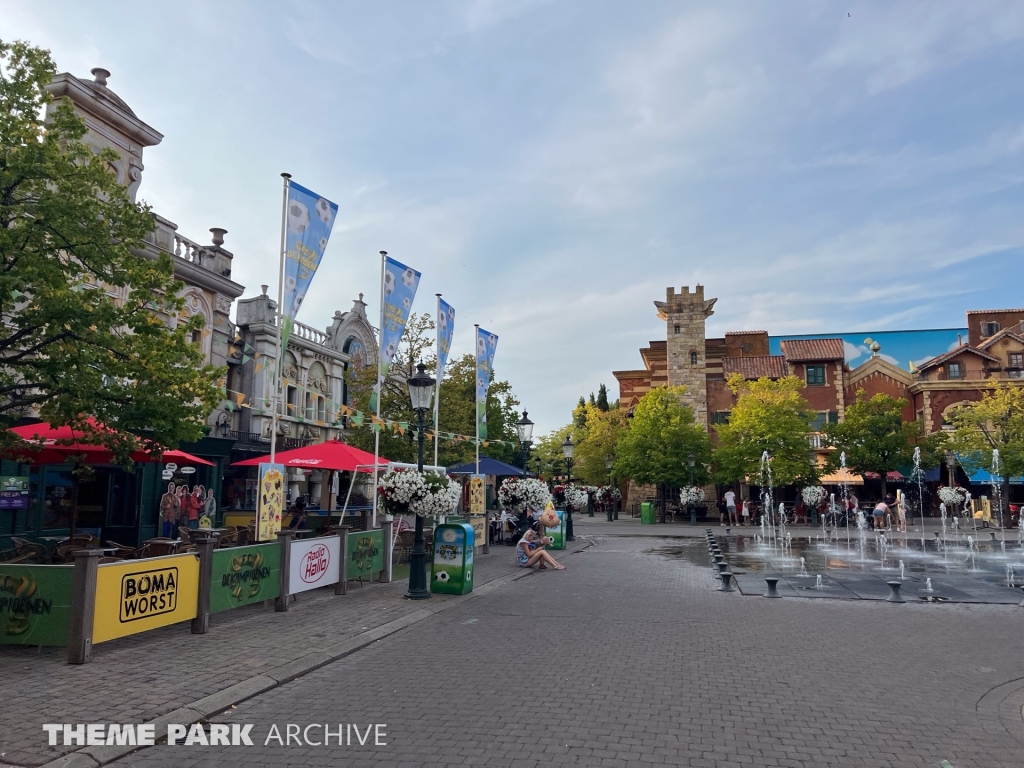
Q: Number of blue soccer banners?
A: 4